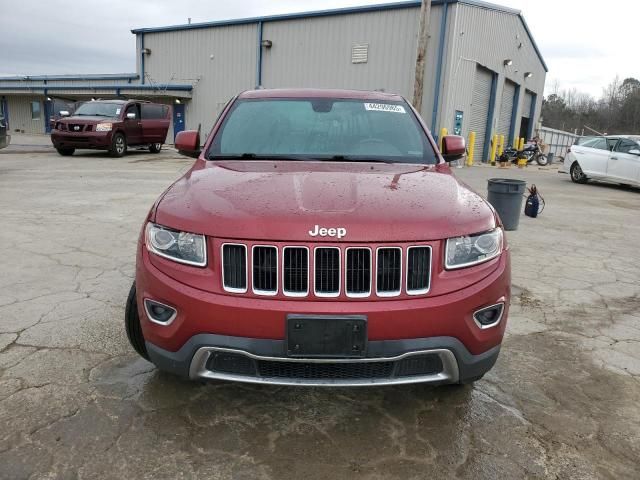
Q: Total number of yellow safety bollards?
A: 6